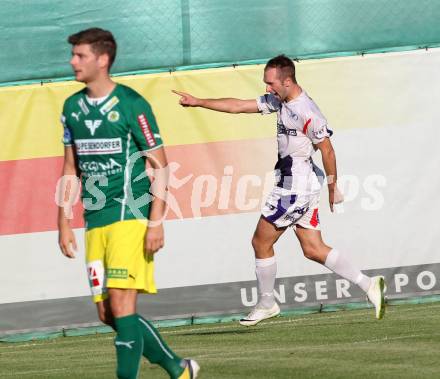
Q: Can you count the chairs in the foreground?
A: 0